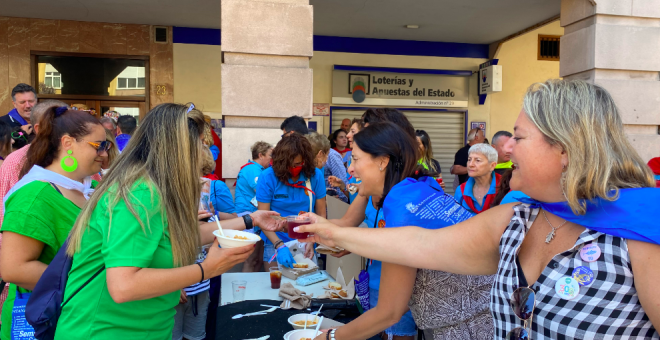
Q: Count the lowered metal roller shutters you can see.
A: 1